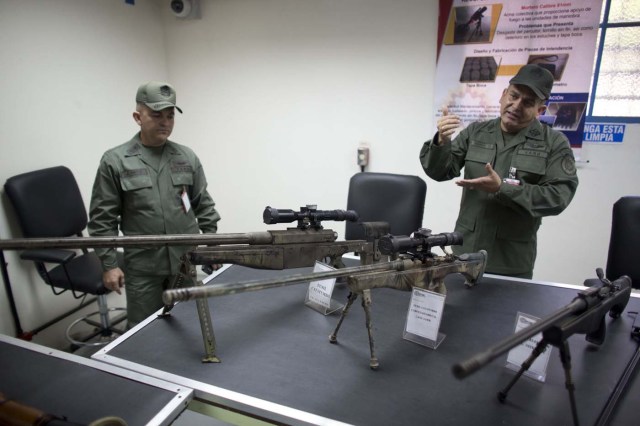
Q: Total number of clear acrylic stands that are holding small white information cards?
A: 3